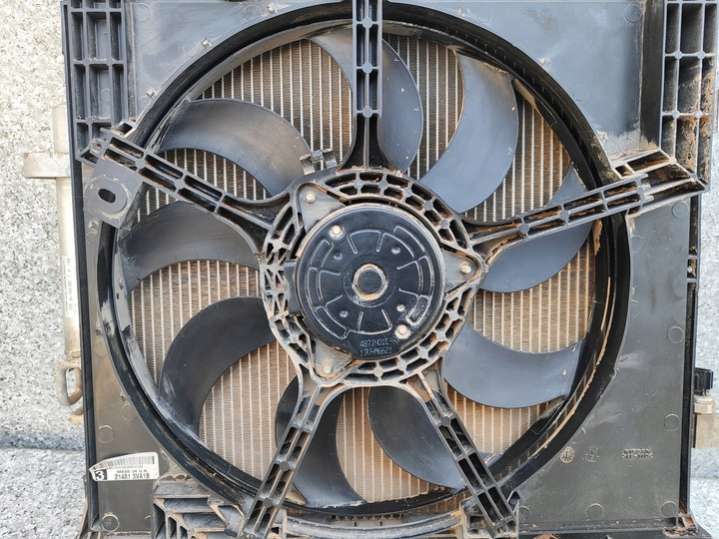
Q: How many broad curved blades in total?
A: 9